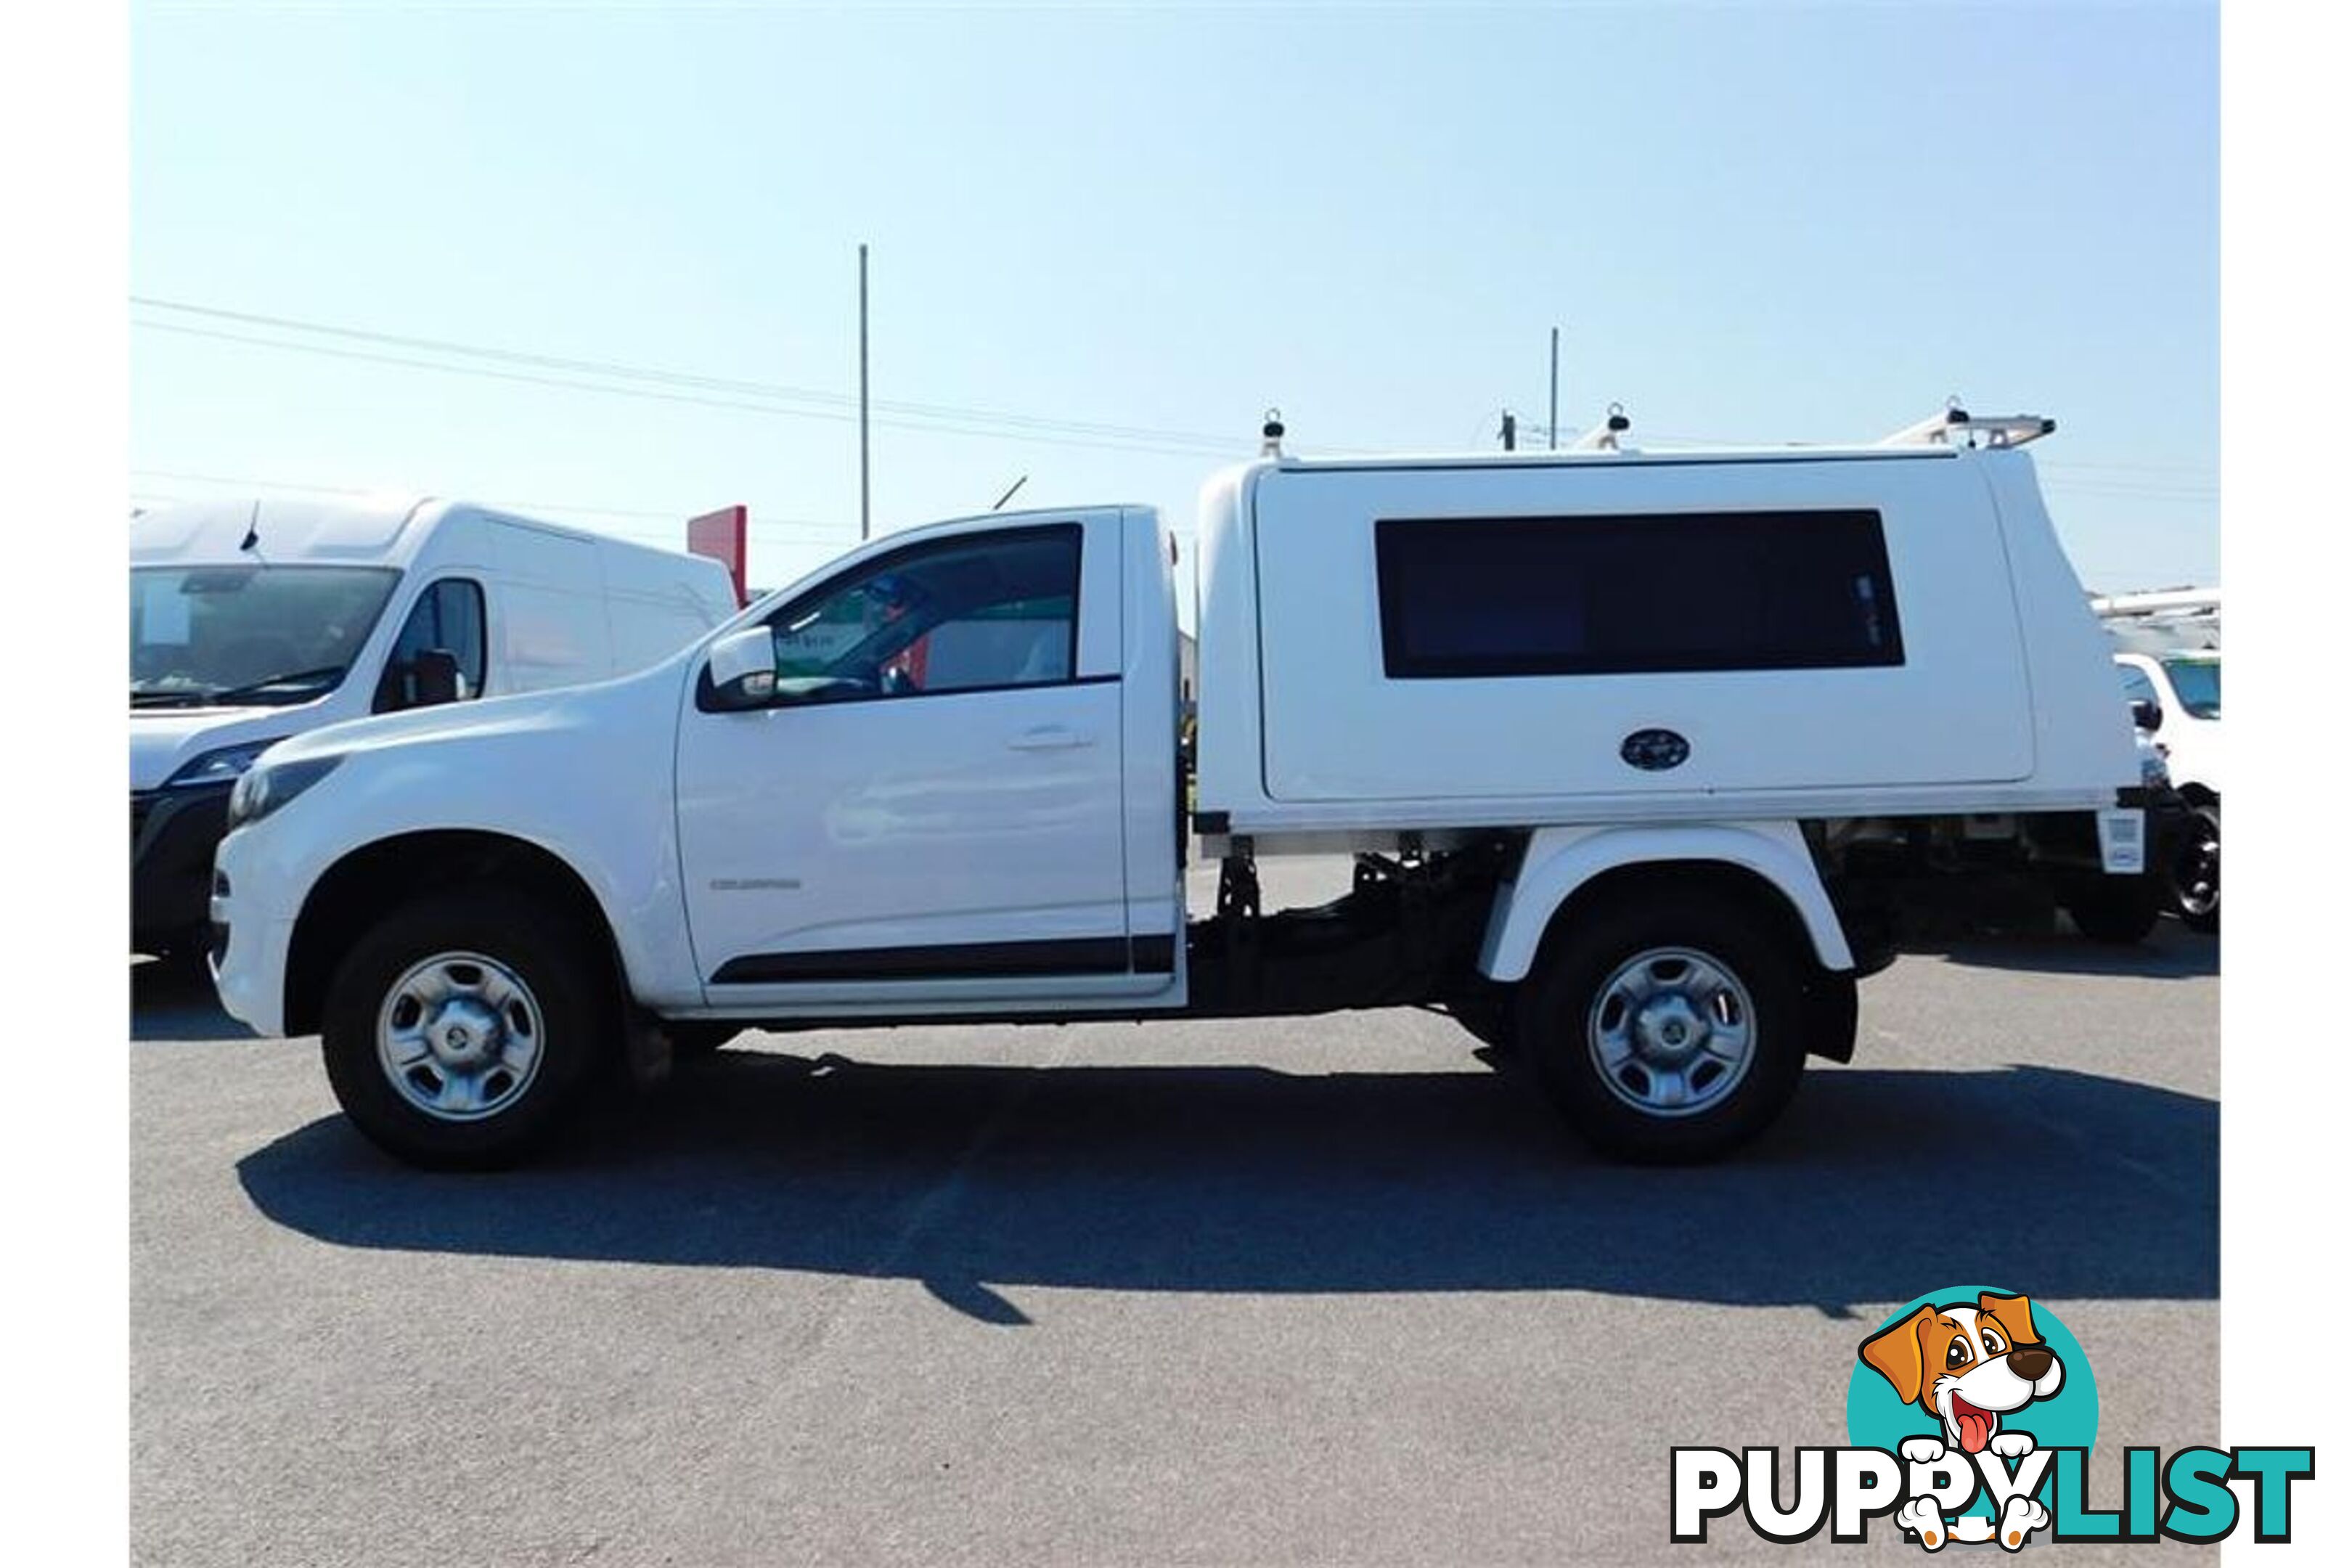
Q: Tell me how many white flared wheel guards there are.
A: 1